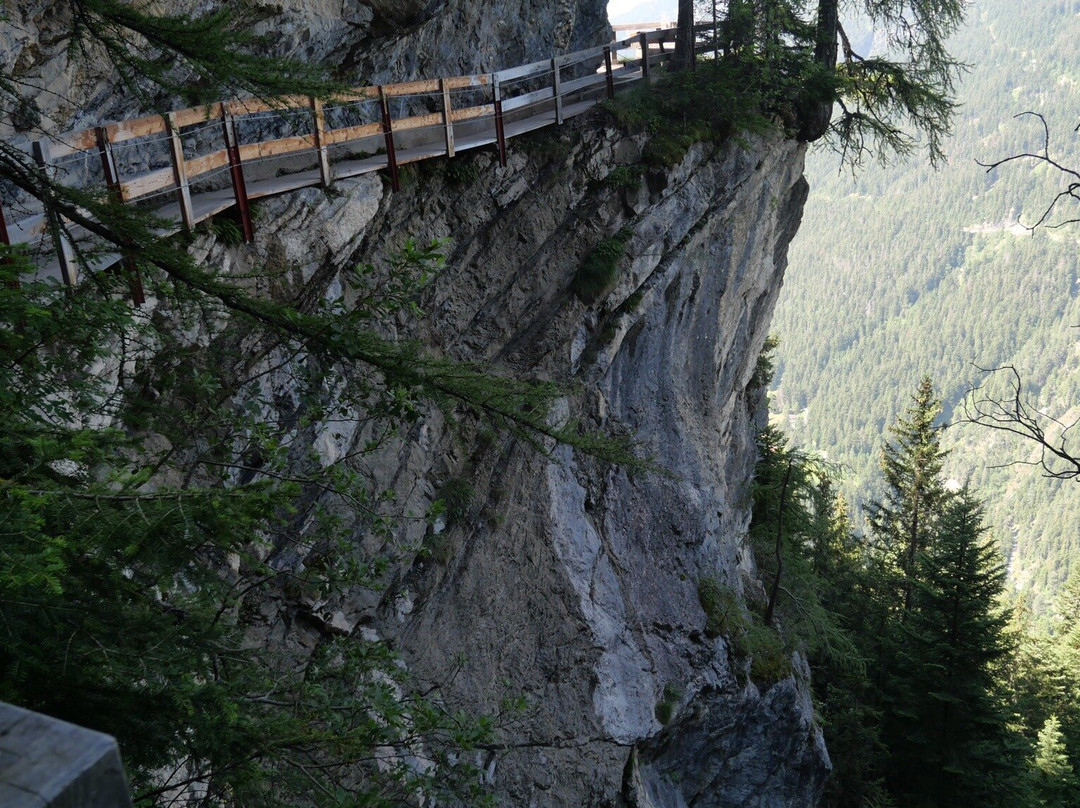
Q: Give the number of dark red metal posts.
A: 6